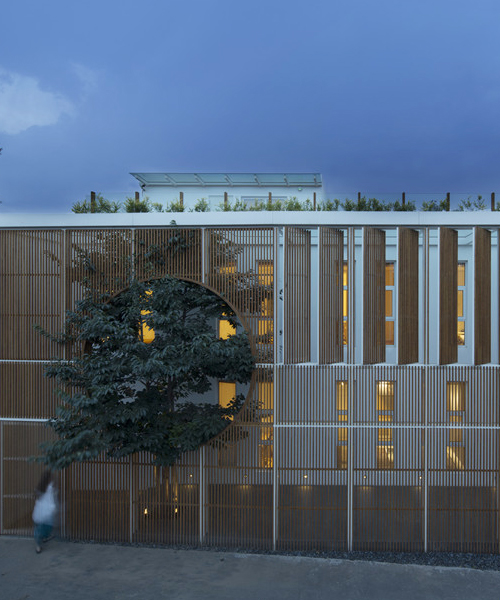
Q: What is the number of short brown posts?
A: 10